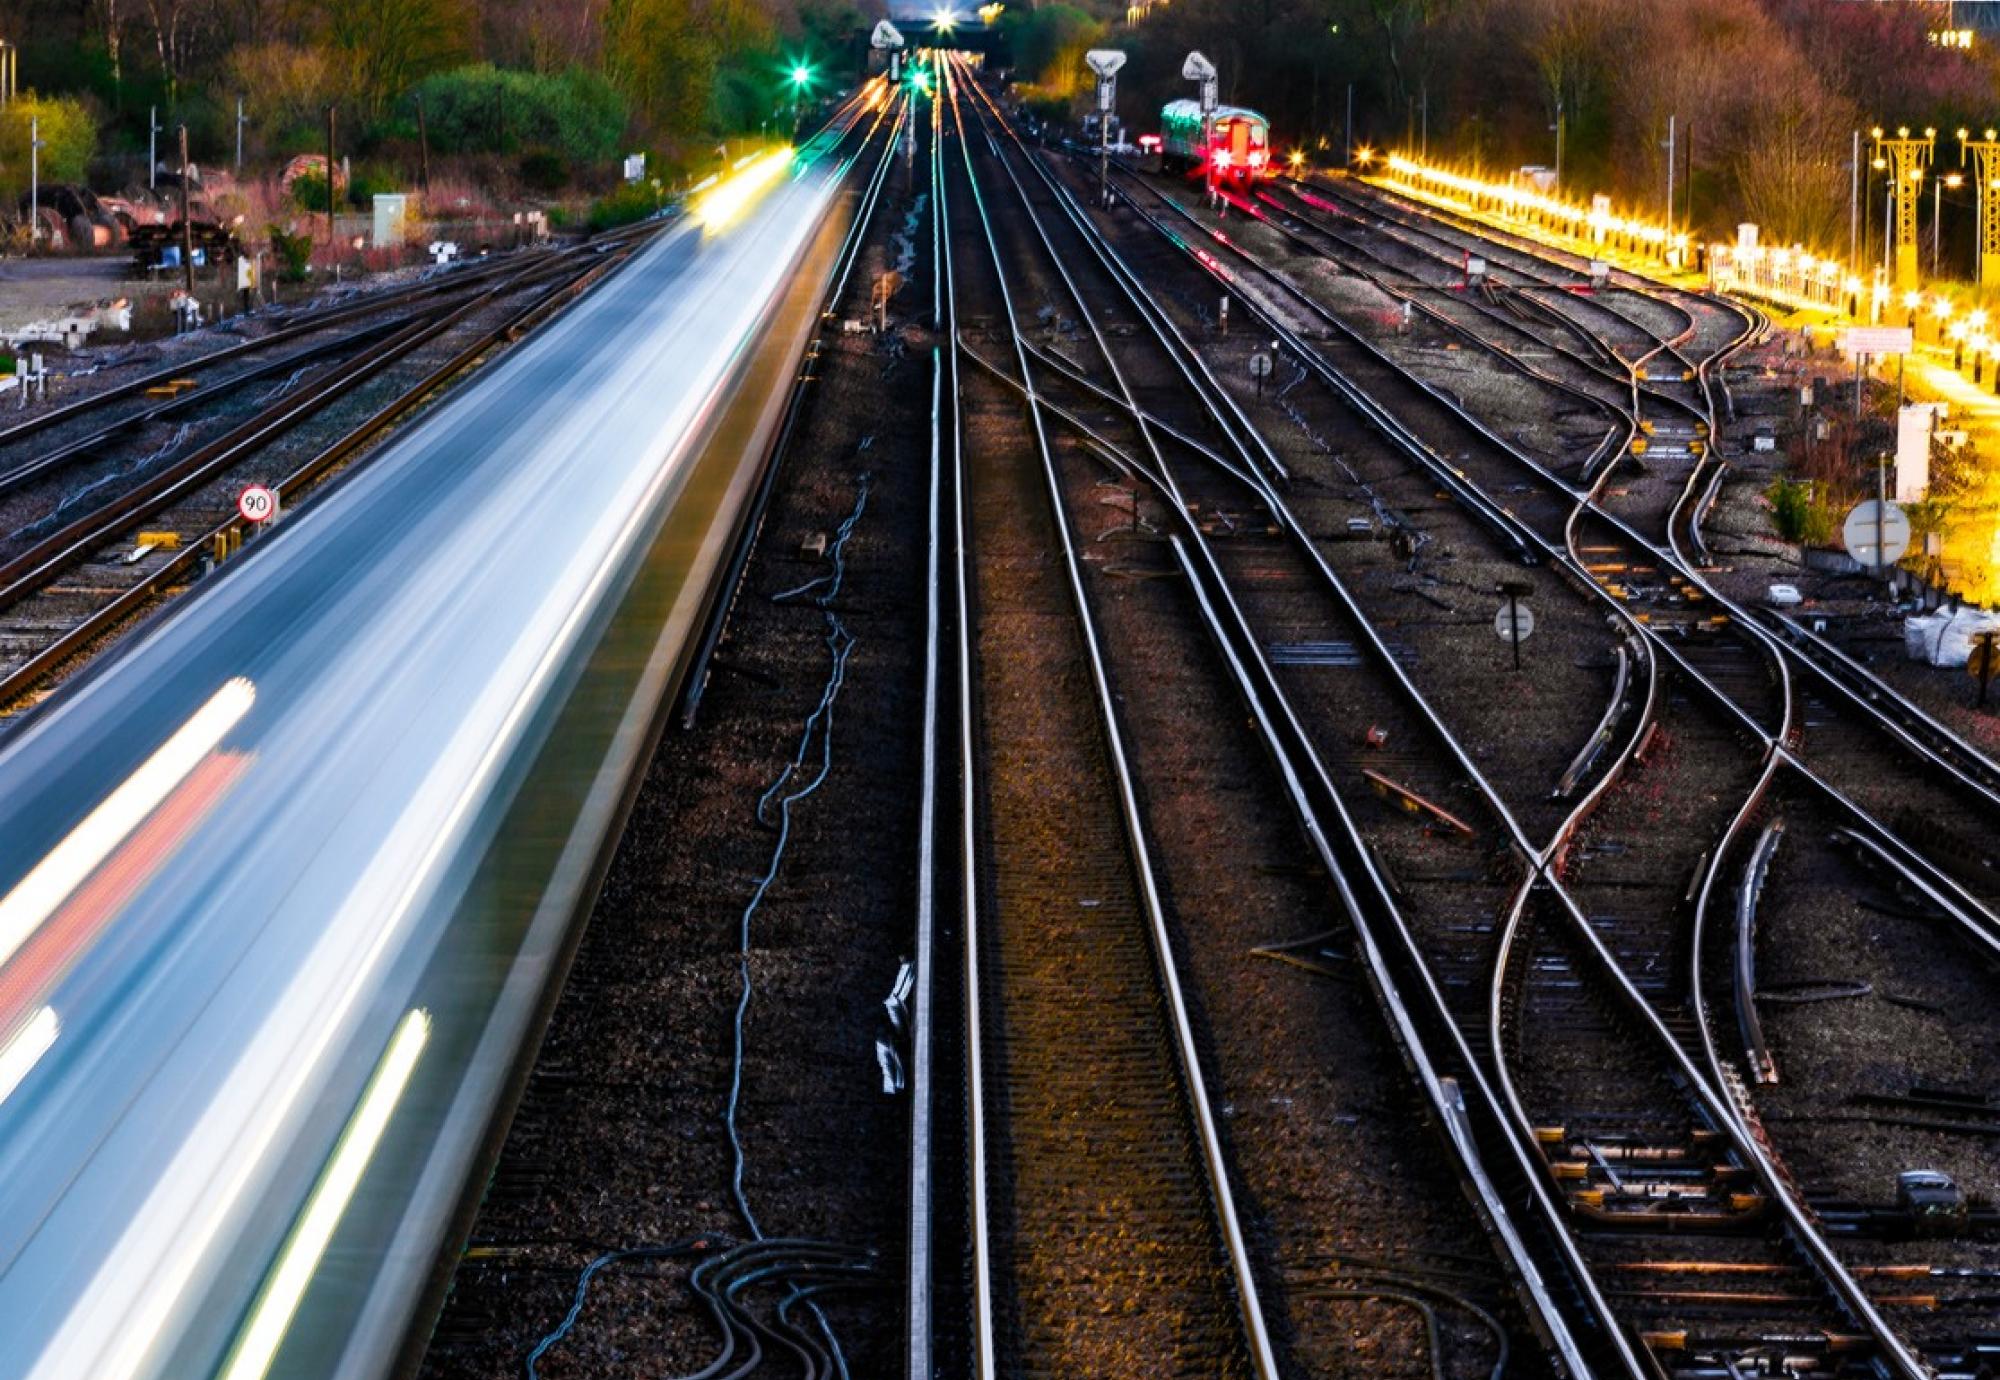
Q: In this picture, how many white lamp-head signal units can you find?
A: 3